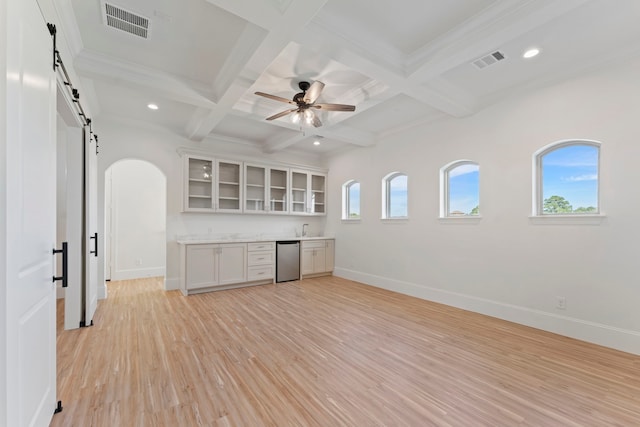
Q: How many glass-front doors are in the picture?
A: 6